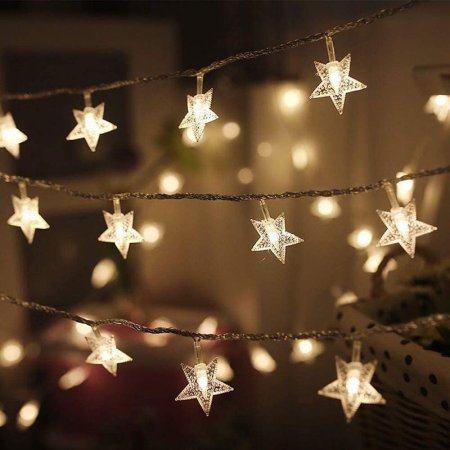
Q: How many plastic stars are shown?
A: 11